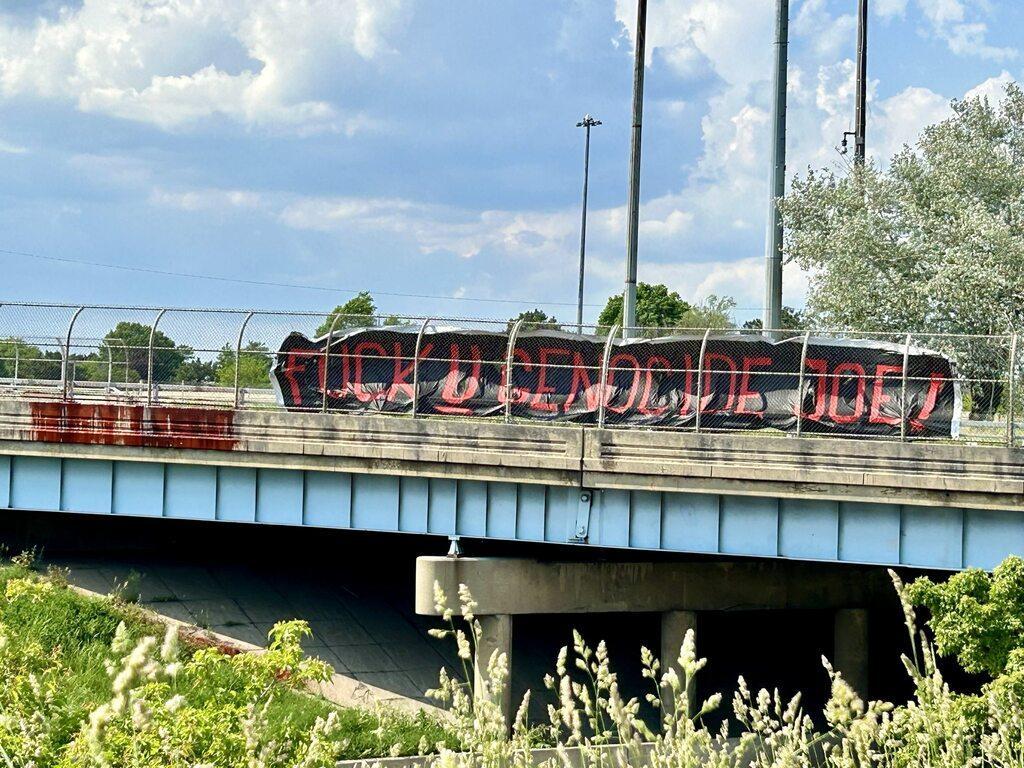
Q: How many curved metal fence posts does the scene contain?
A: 11